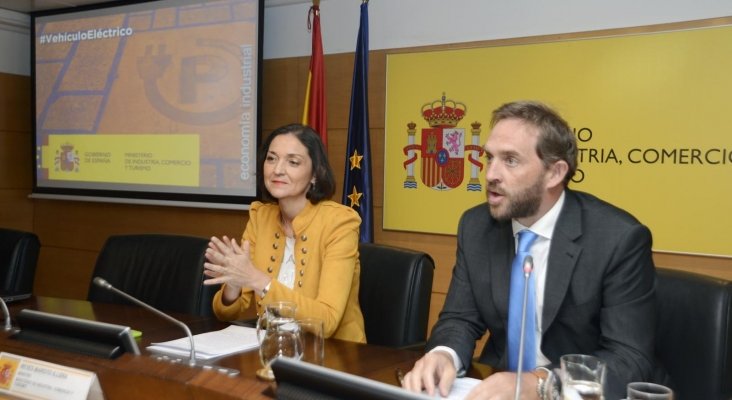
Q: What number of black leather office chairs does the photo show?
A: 4